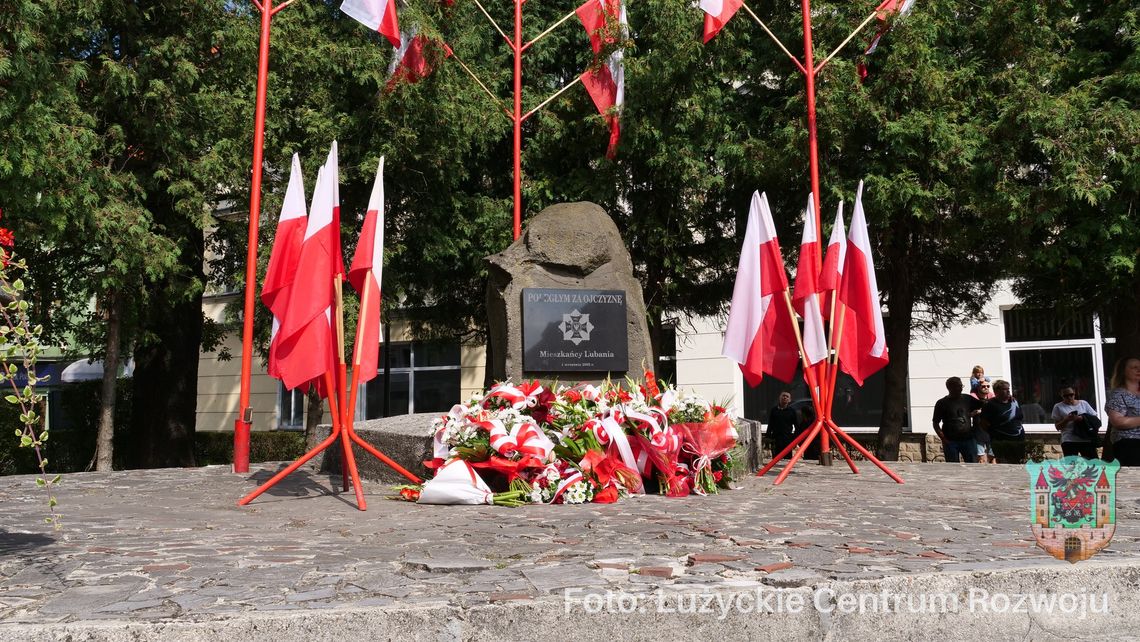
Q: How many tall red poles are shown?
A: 3